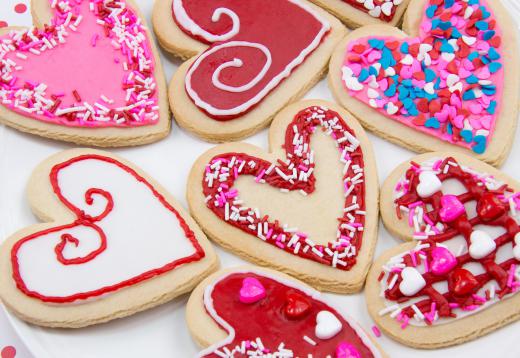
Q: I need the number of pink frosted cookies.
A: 2